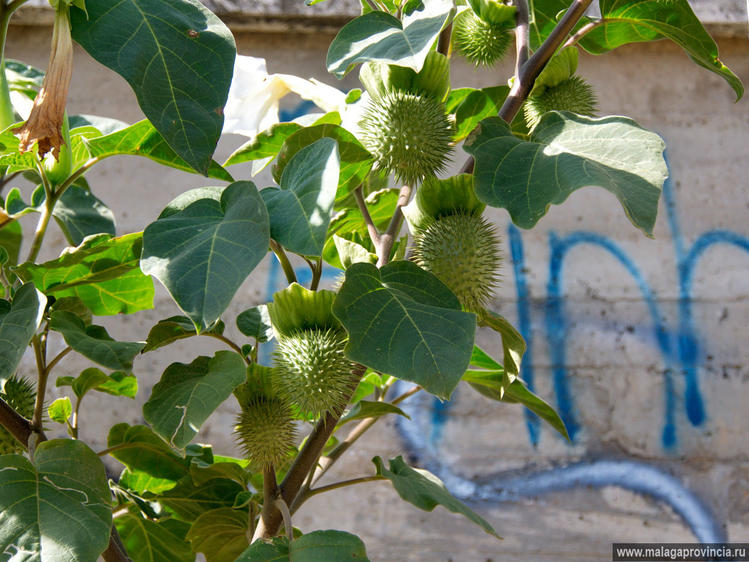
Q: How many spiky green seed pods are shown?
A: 7